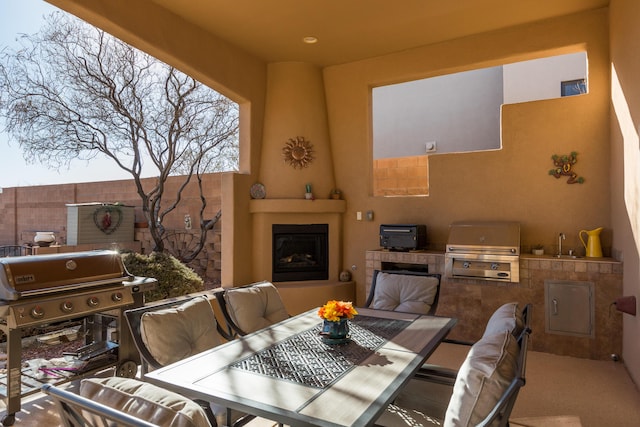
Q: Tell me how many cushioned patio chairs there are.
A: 6